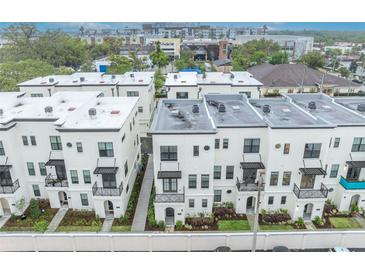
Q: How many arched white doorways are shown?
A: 7